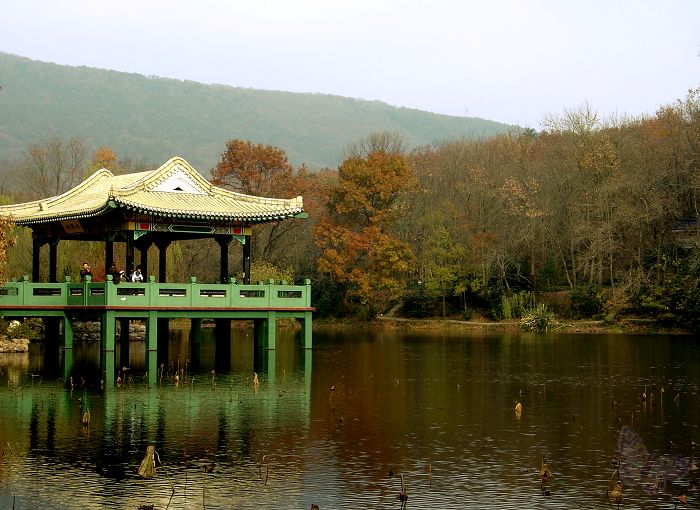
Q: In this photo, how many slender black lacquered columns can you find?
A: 8